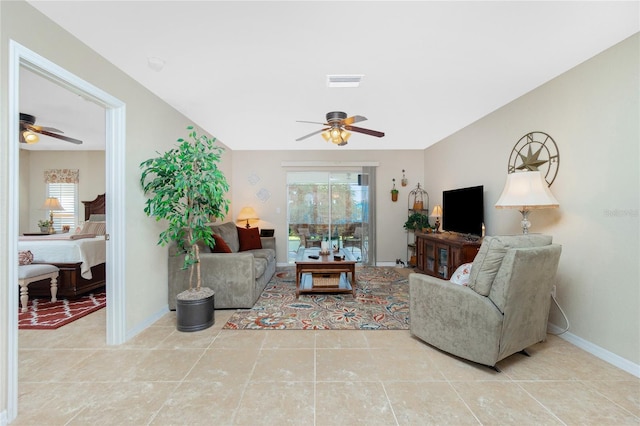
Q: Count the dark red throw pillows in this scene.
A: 2